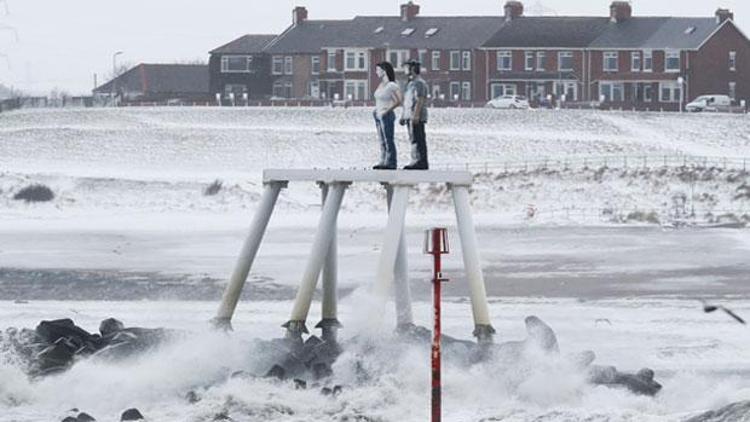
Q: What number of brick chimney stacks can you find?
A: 5